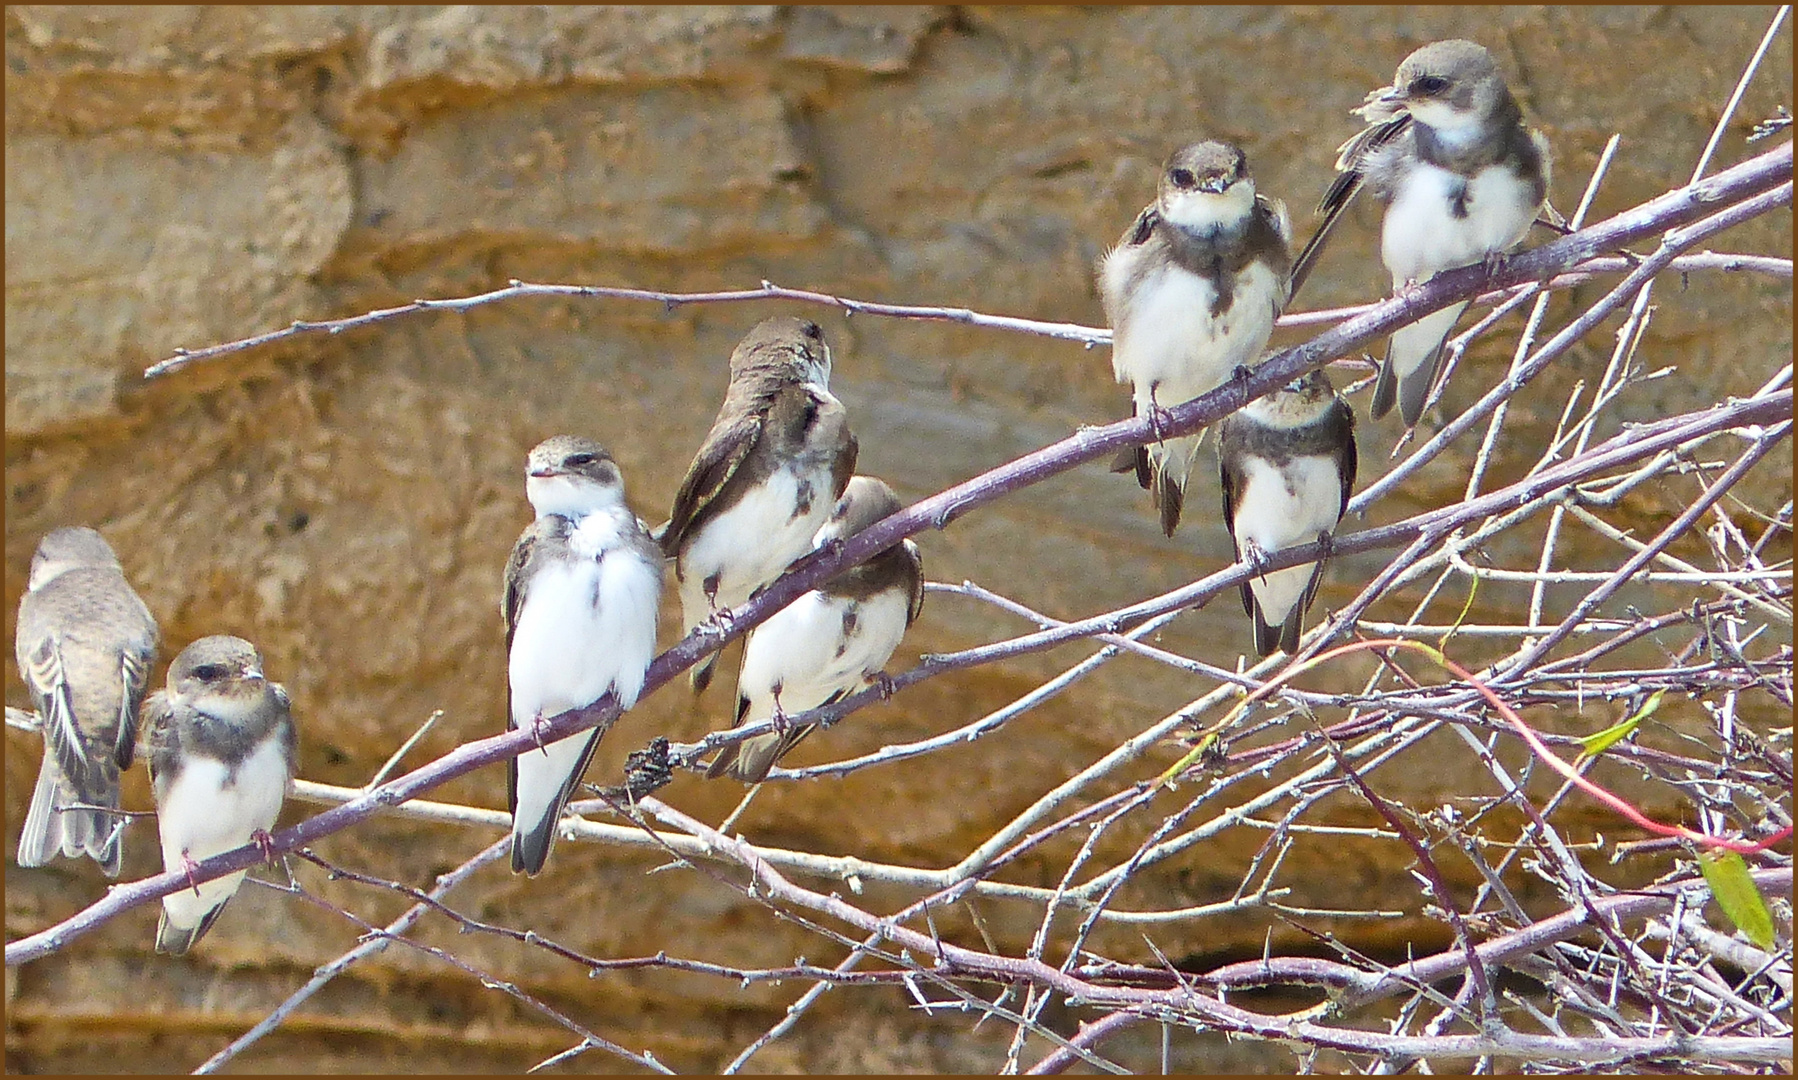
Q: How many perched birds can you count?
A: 8